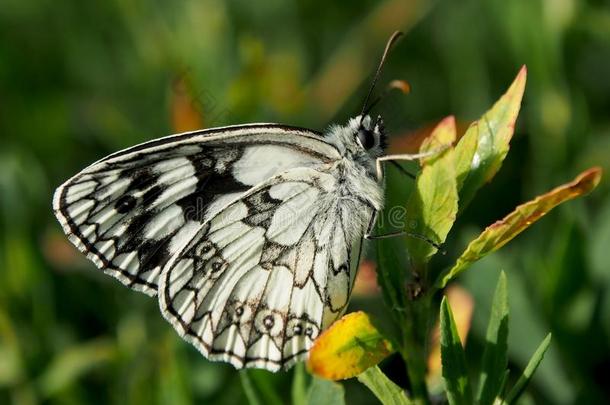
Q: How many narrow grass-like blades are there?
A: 3